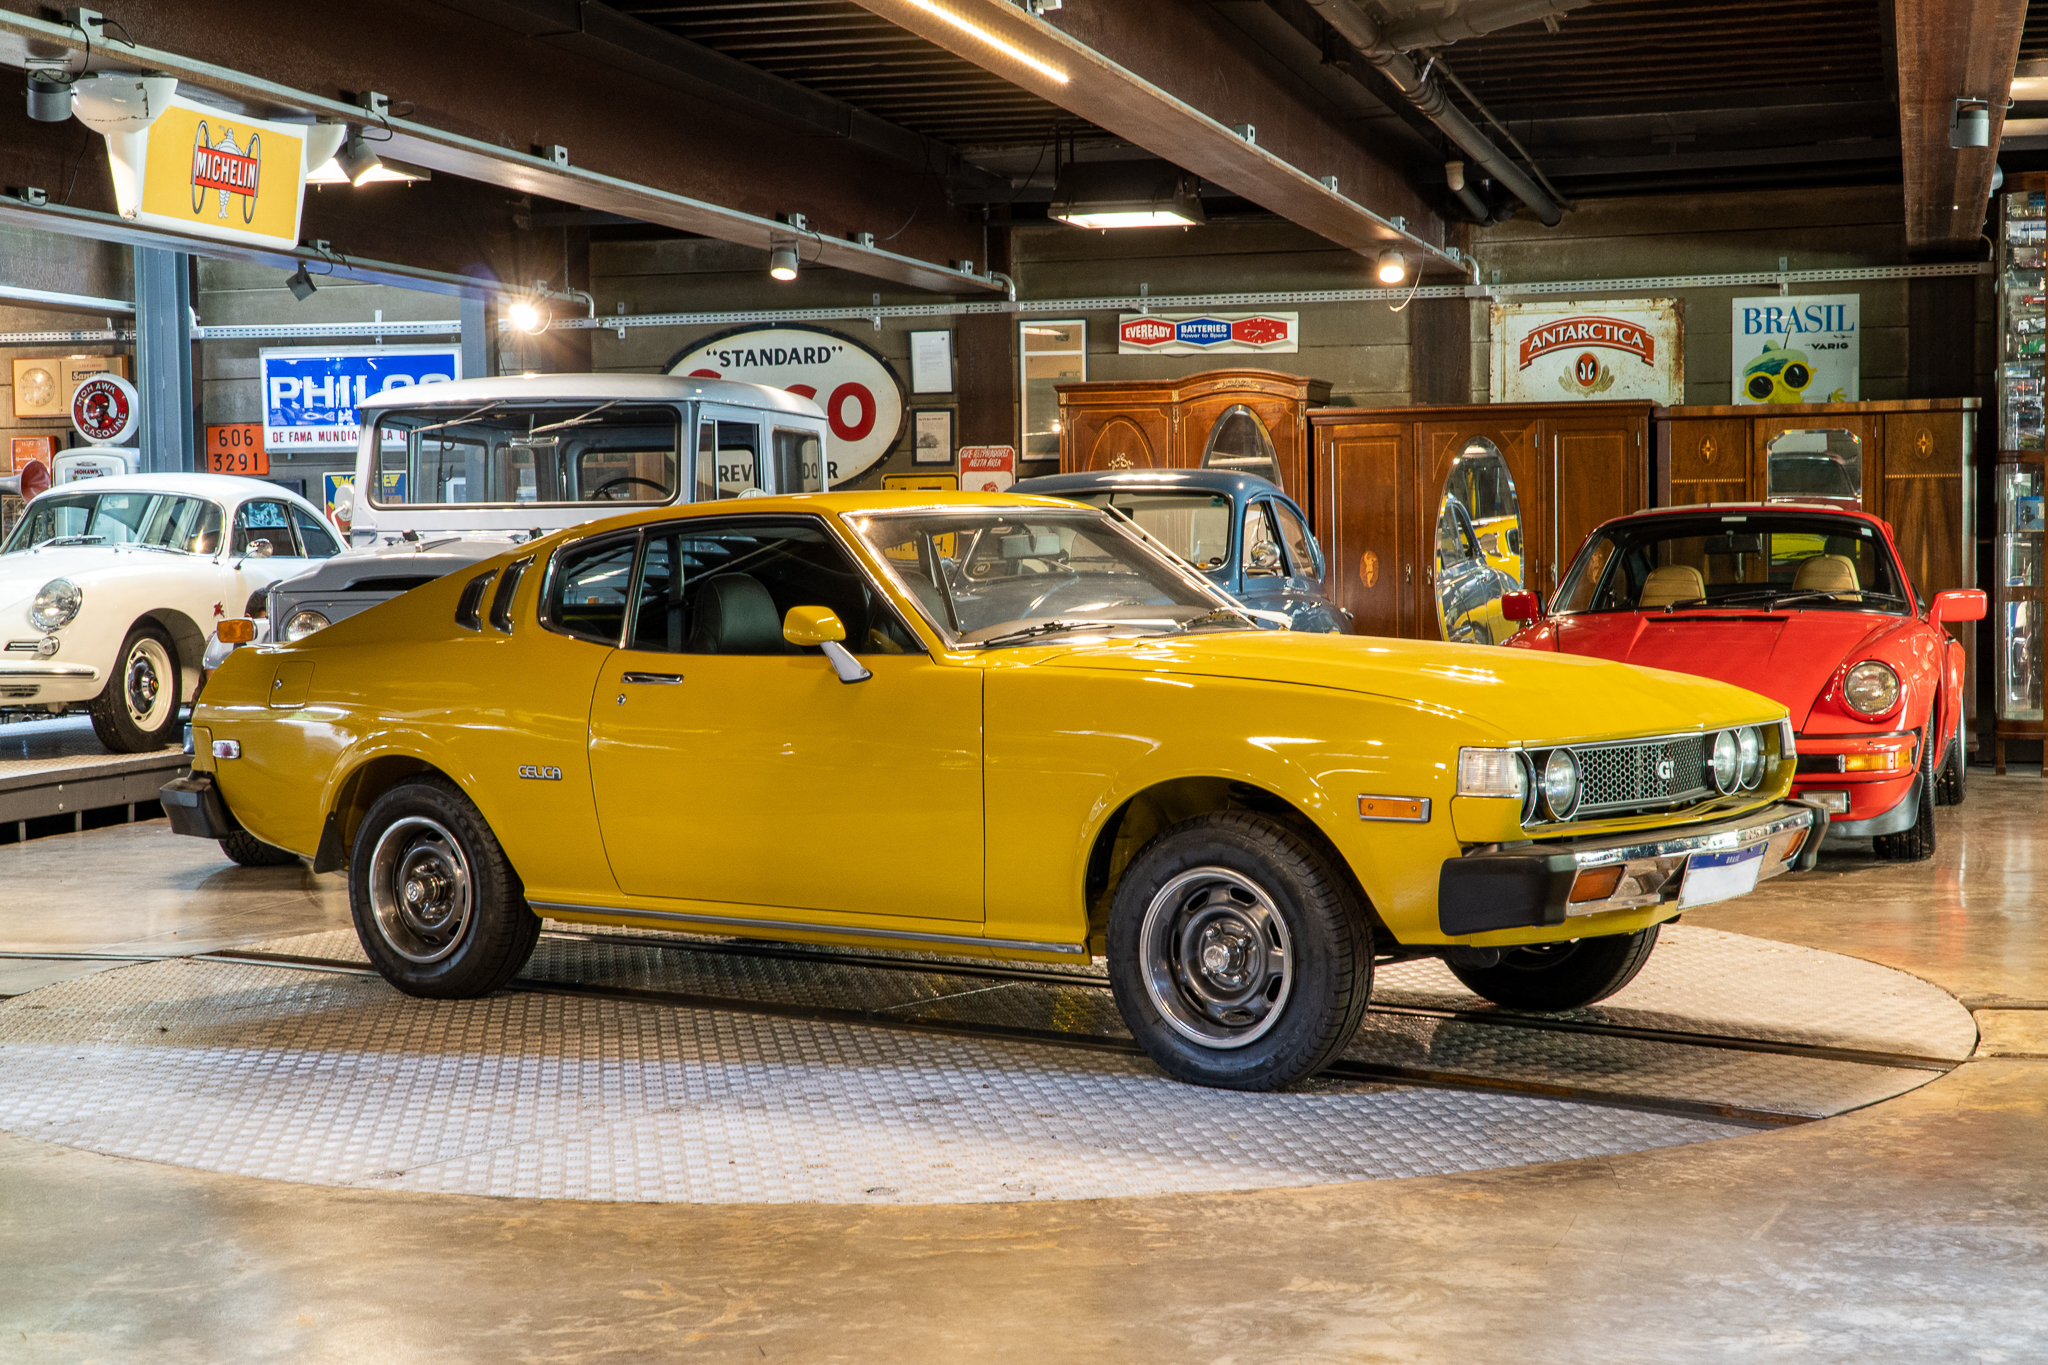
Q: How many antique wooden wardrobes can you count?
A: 3